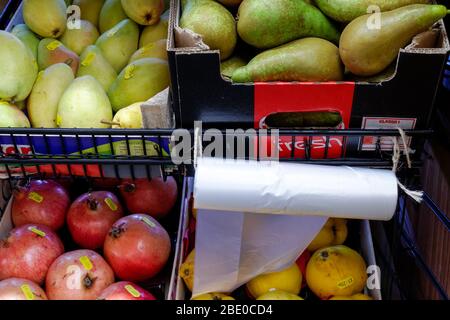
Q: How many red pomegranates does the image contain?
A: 8